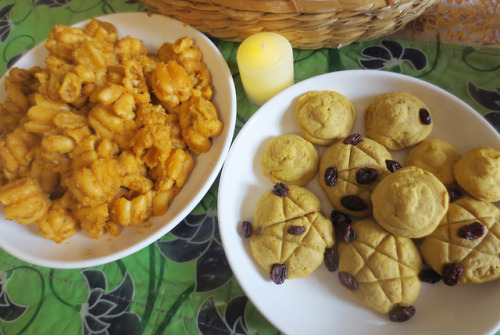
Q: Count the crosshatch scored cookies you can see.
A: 4